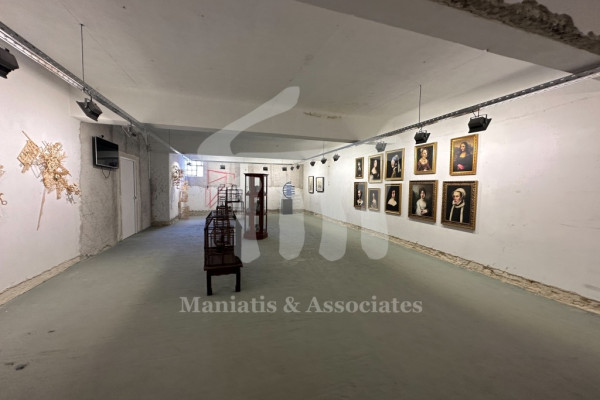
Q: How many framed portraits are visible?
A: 10